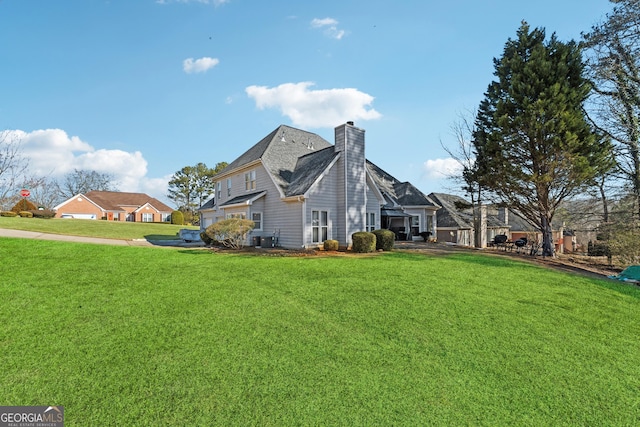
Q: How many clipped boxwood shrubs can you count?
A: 3